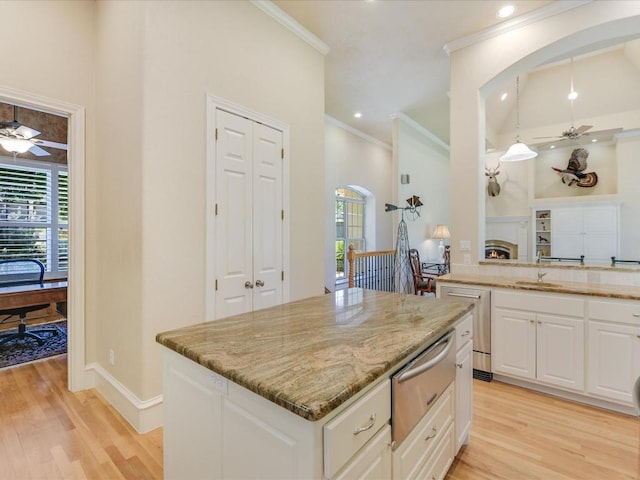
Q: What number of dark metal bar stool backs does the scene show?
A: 2